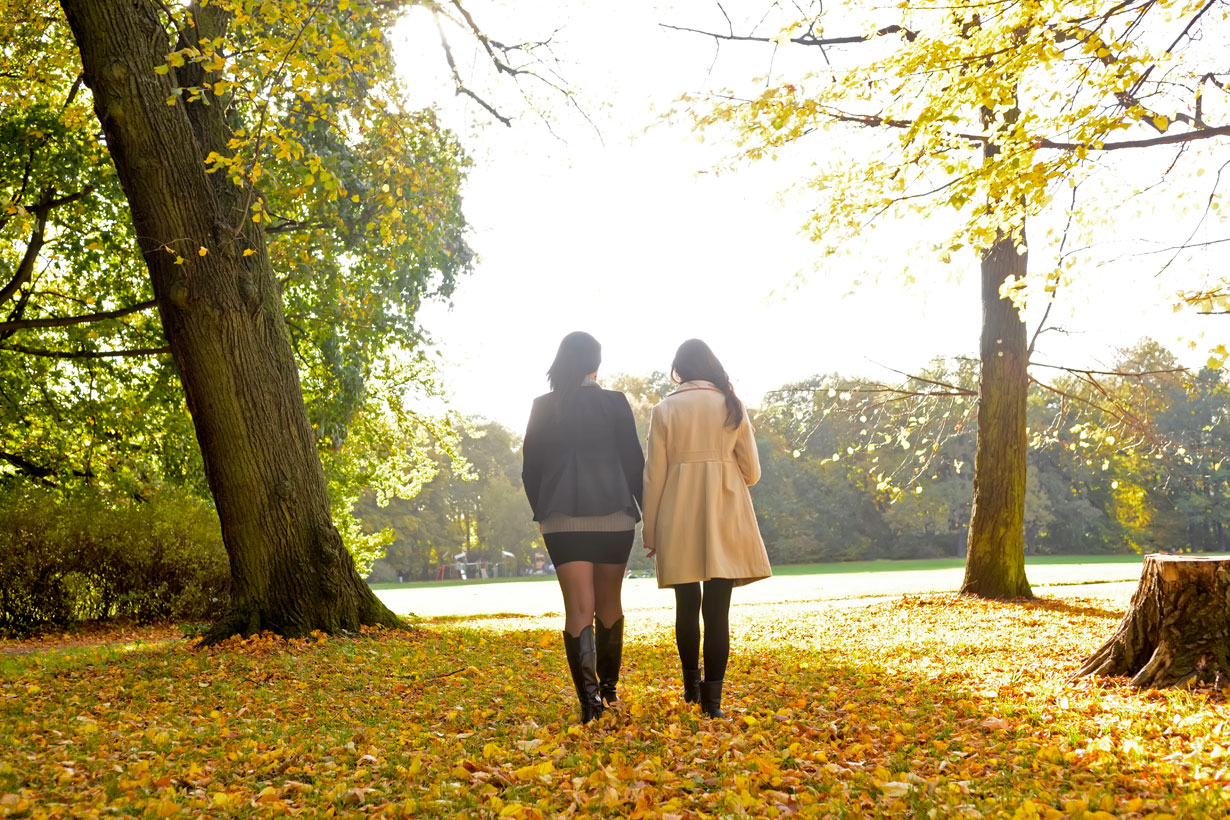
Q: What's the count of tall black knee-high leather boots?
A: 2